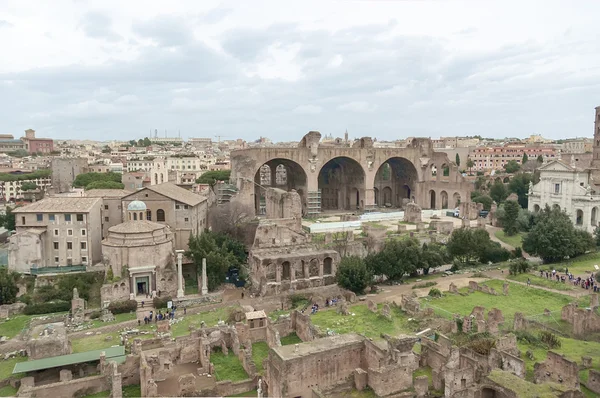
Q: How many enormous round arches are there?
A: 3